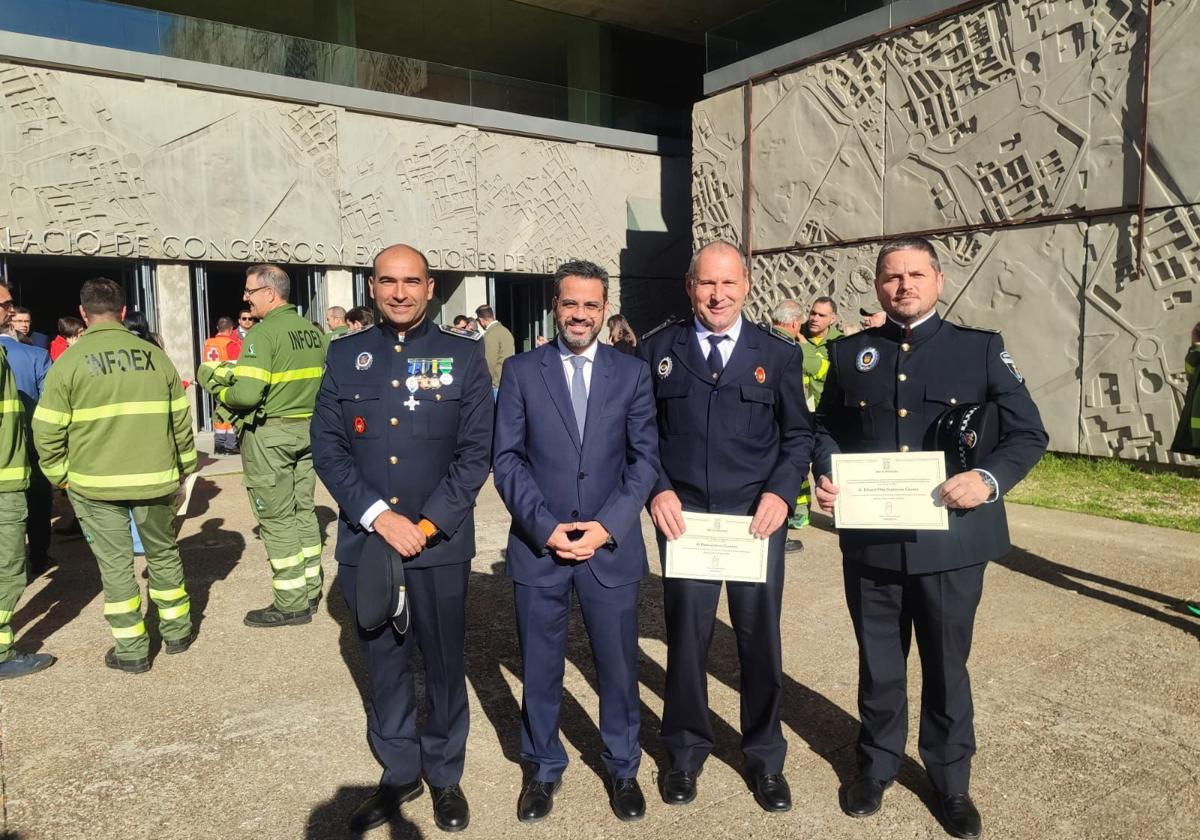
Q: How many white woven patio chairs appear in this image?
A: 0